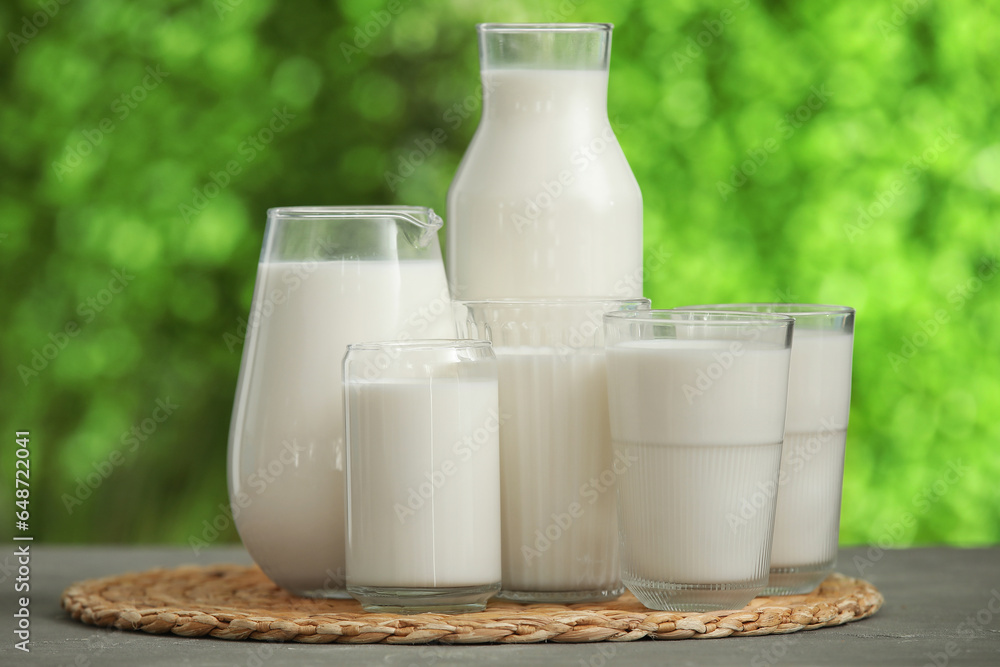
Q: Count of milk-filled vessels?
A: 6